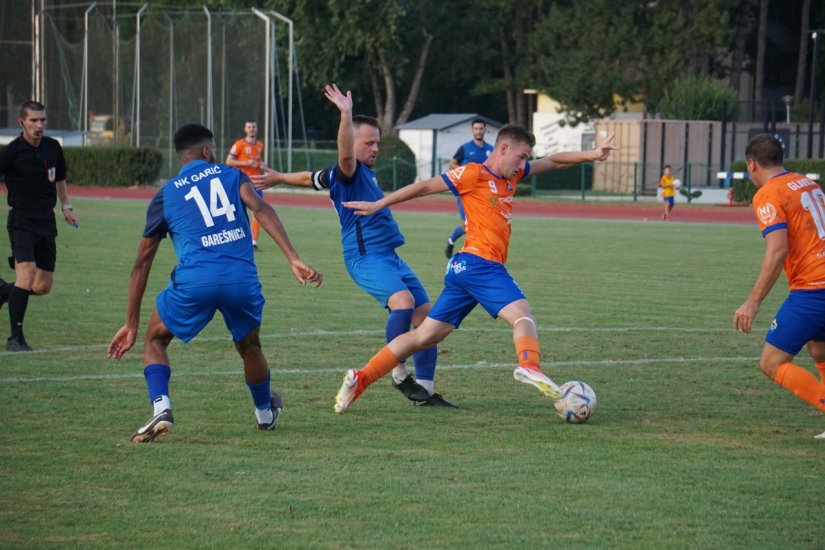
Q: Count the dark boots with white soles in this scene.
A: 2